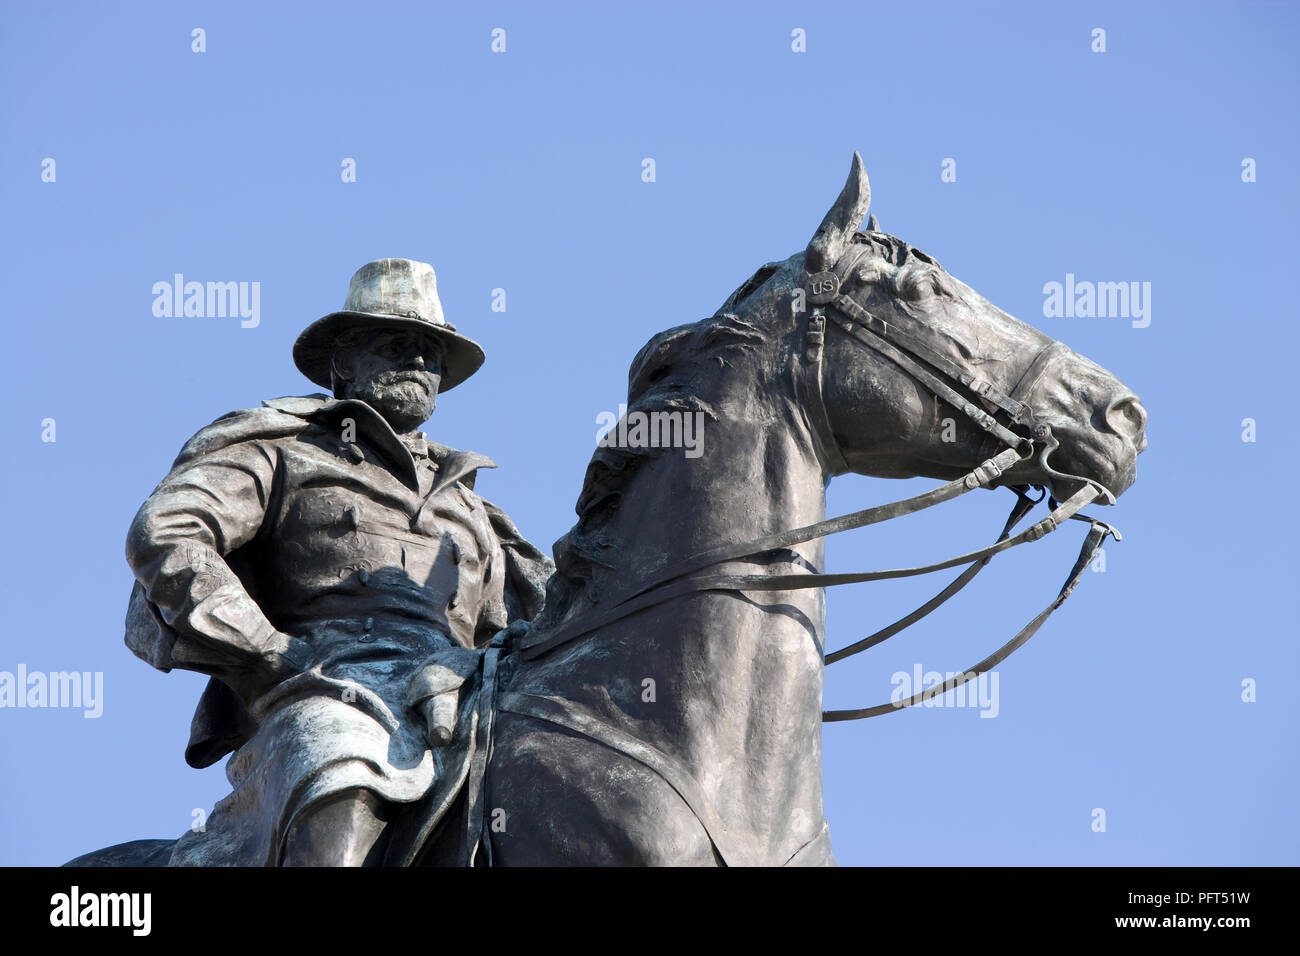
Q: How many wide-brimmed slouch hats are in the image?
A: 1